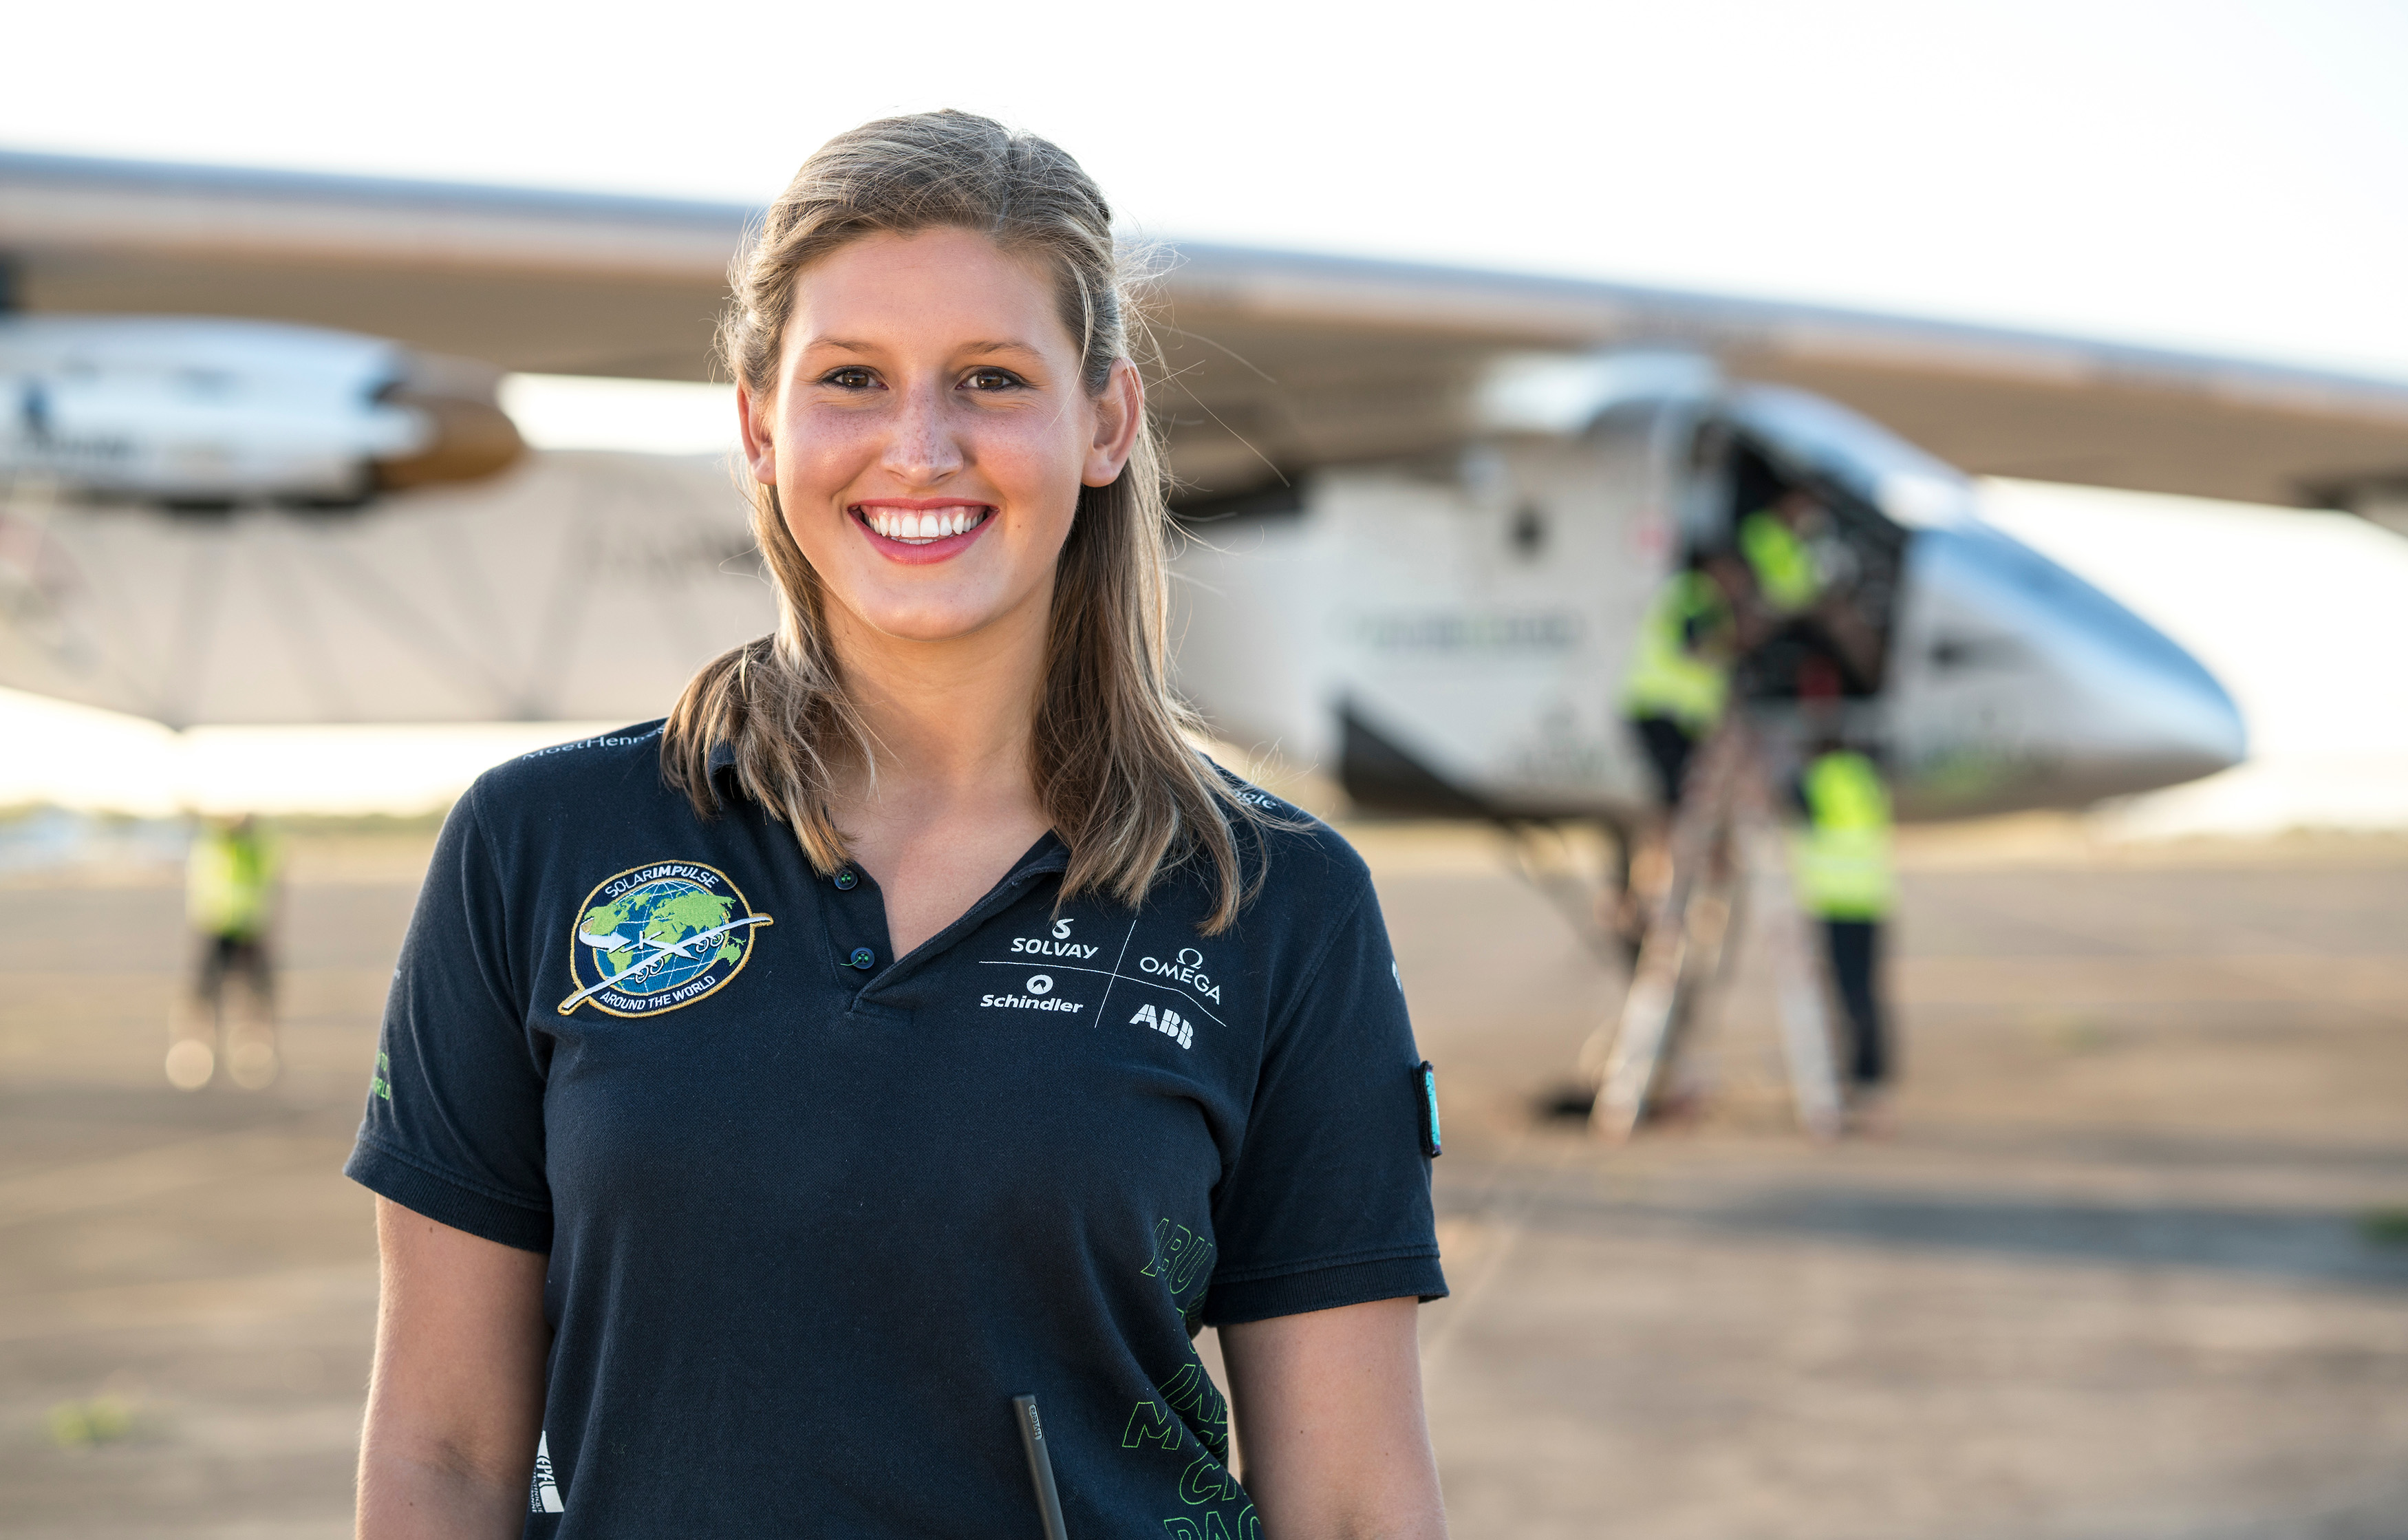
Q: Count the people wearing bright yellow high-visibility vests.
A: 4